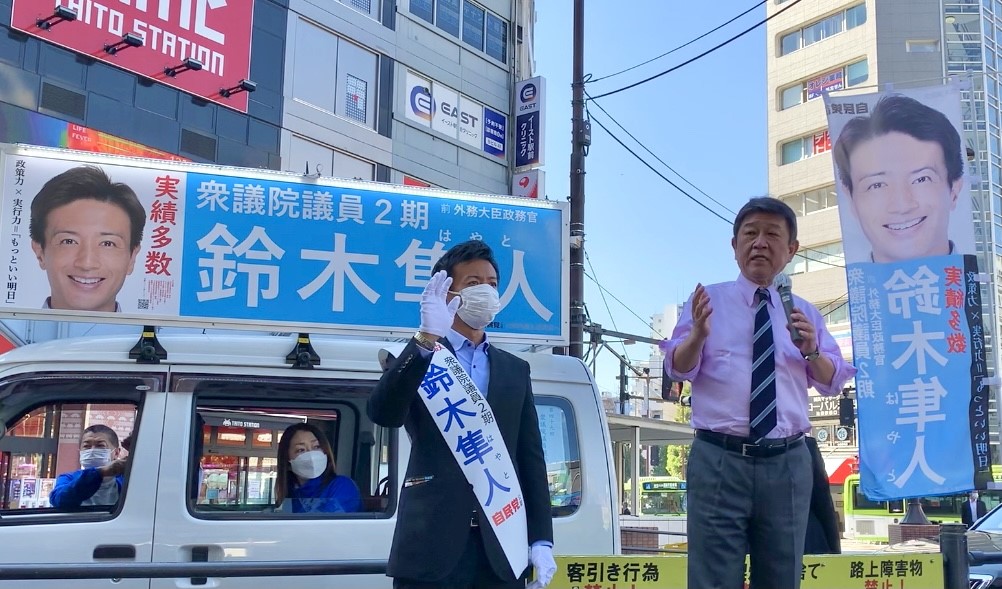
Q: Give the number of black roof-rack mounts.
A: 2